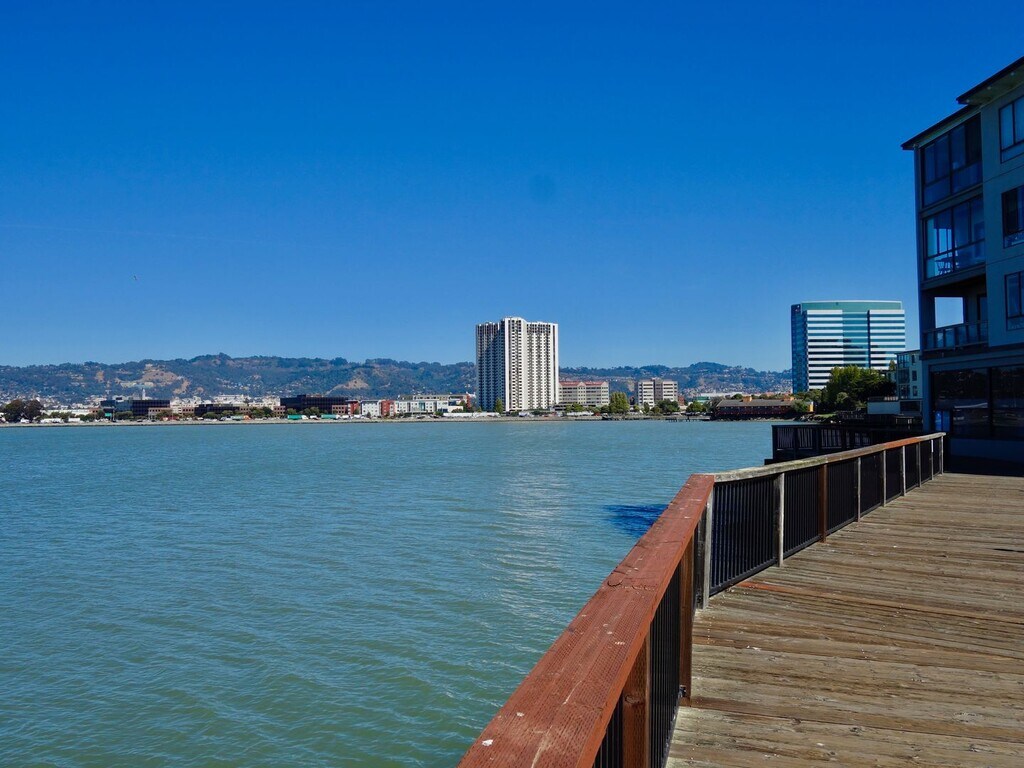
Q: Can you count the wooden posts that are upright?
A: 11